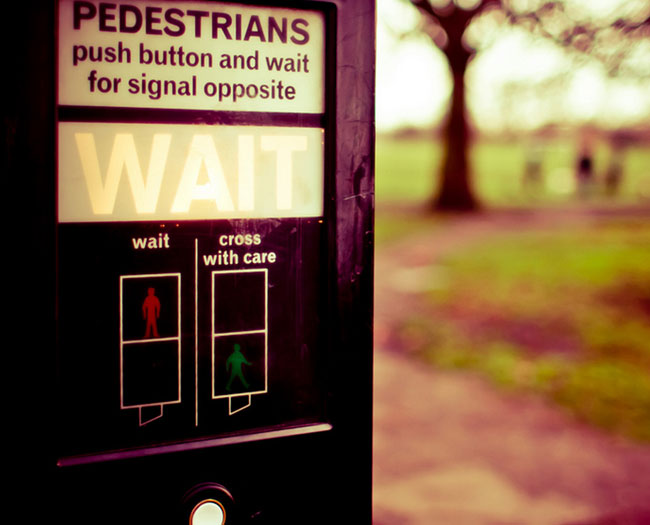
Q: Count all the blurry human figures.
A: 3